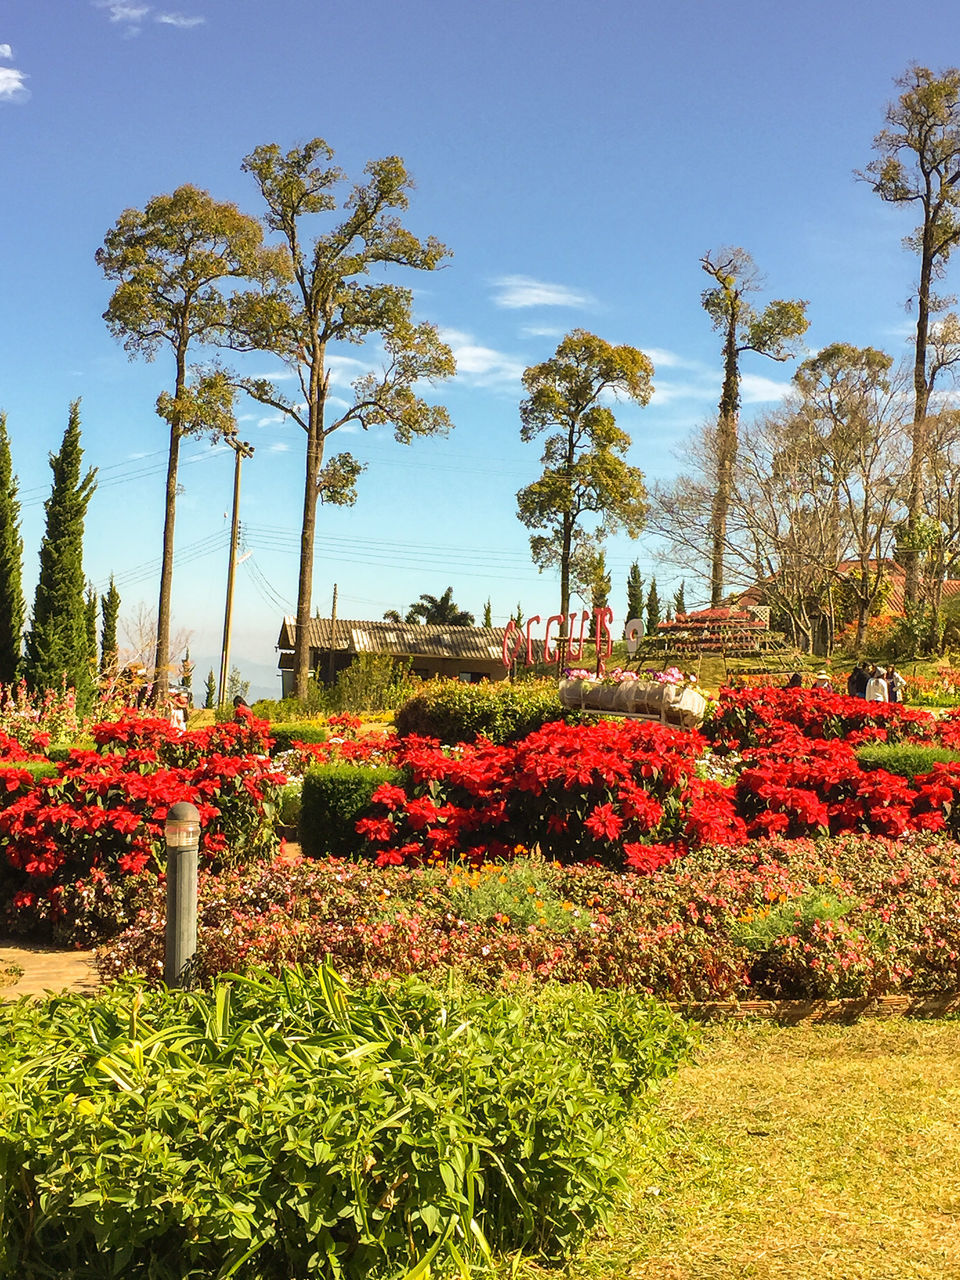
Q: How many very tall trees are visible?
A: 5